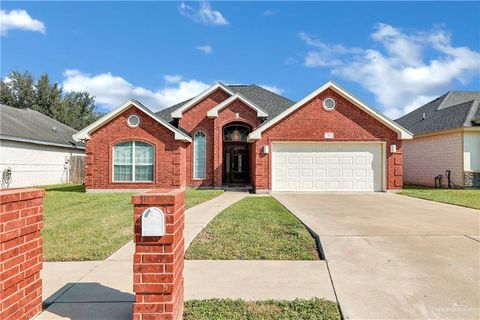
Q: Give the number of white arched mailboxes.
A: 1